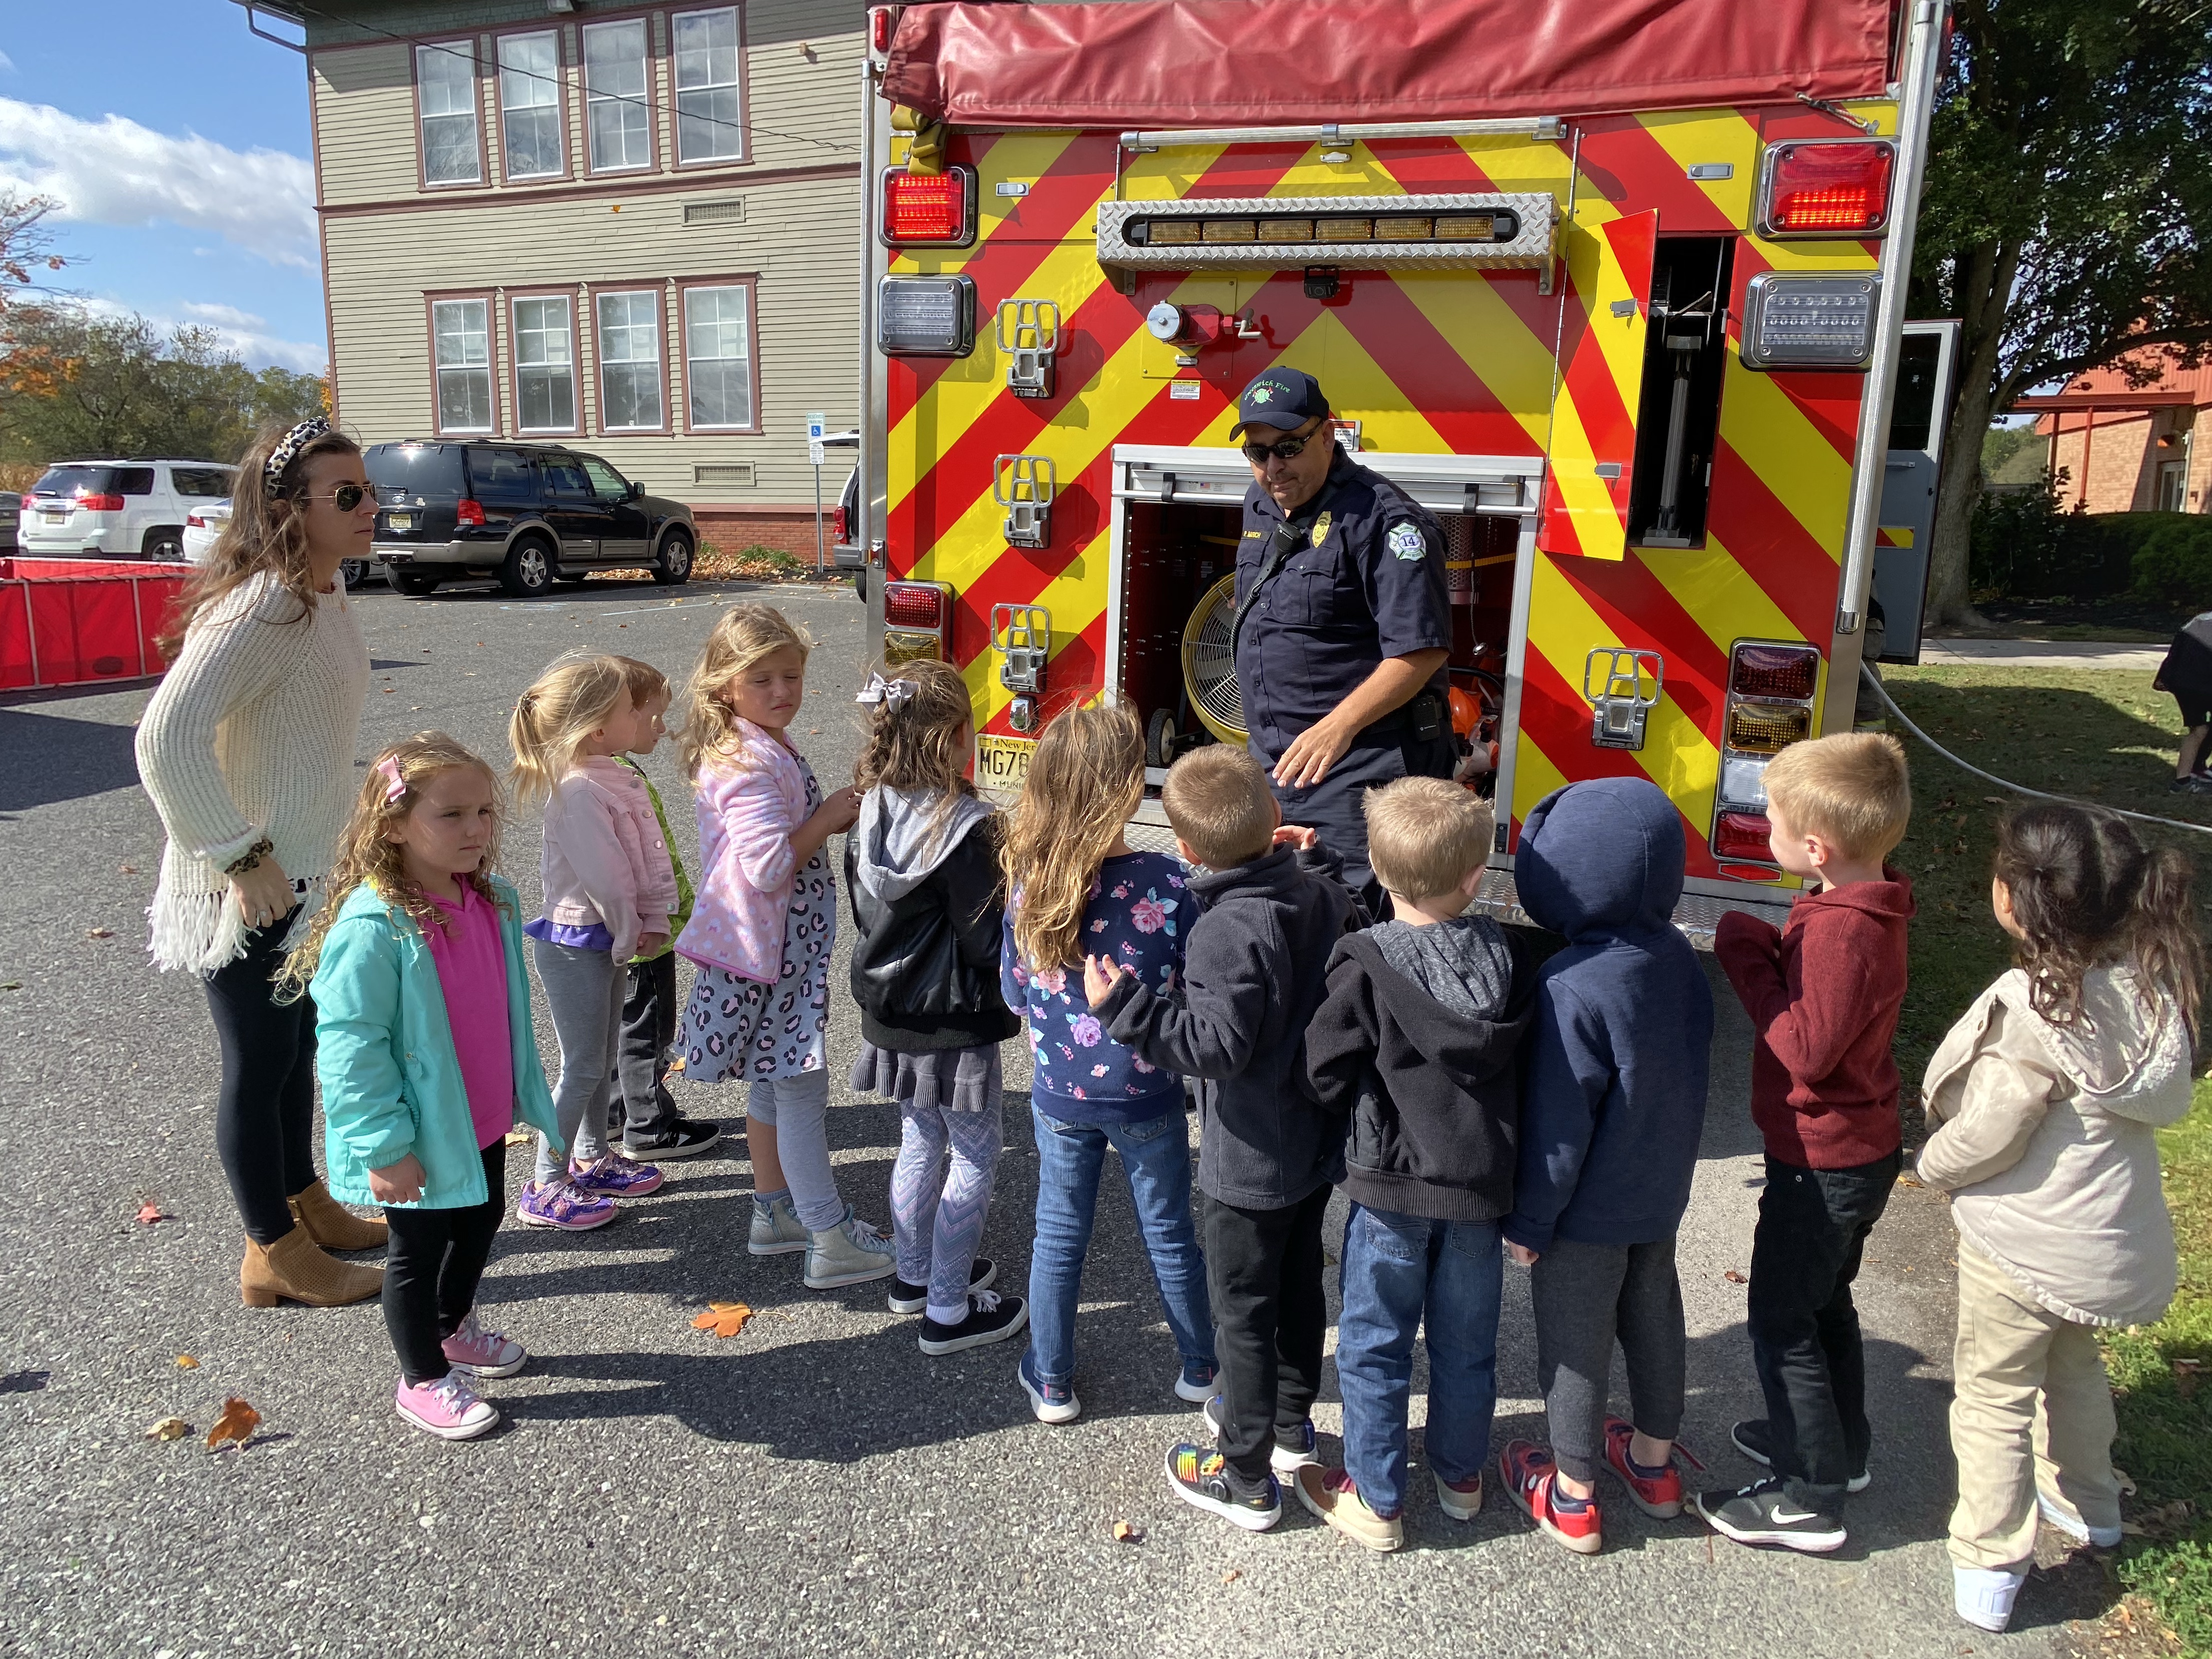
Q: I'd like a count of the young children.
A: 11